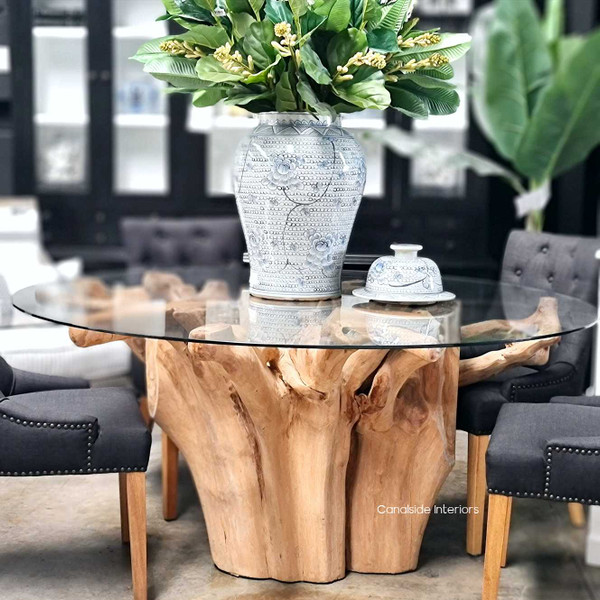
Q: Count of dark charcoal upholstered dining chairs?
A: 4